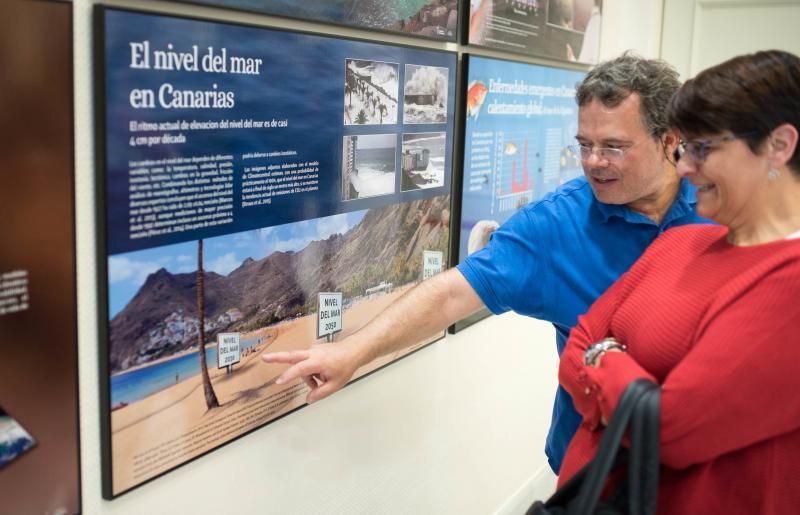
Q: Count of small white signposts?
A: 3